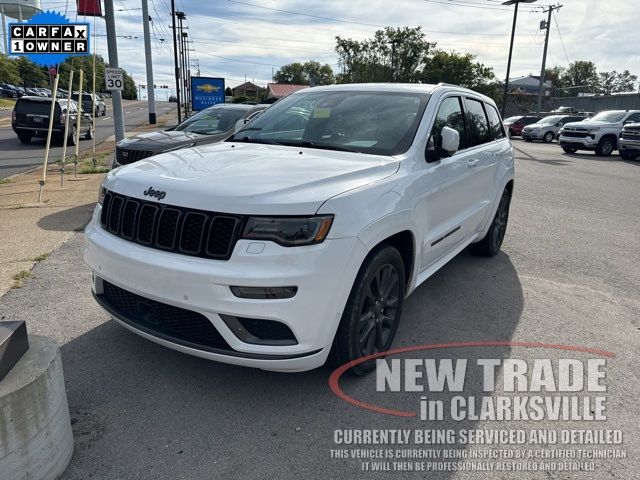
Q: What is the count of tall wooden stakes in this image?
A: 4